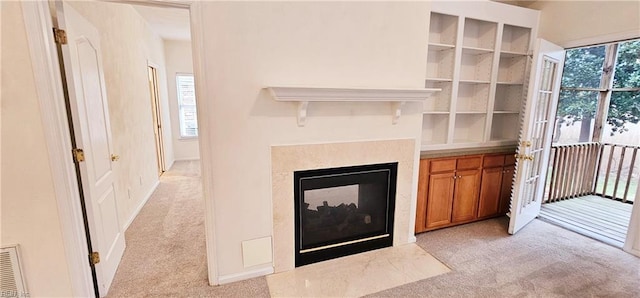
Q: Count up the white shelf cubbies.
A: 12